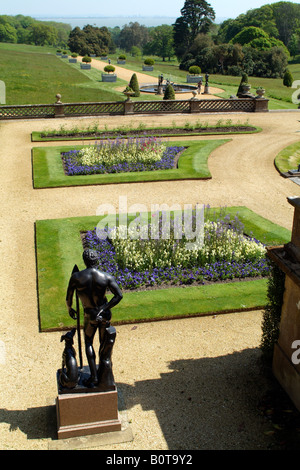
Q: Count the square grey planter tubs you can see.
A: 10